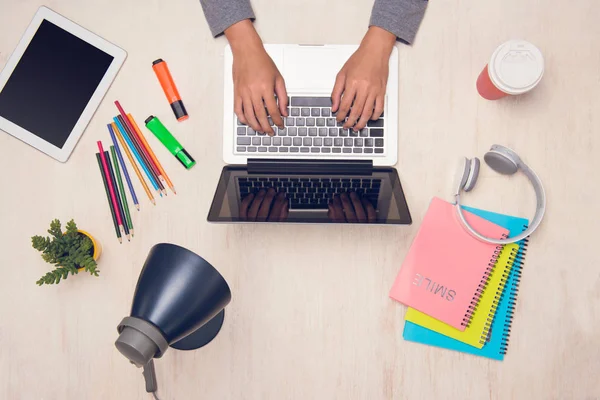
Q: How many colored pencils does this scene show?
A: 10